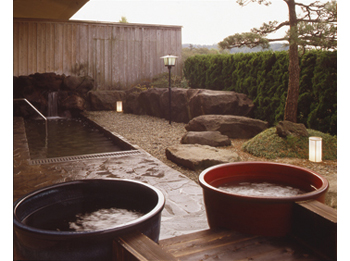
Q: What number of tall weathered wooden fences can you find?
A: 1